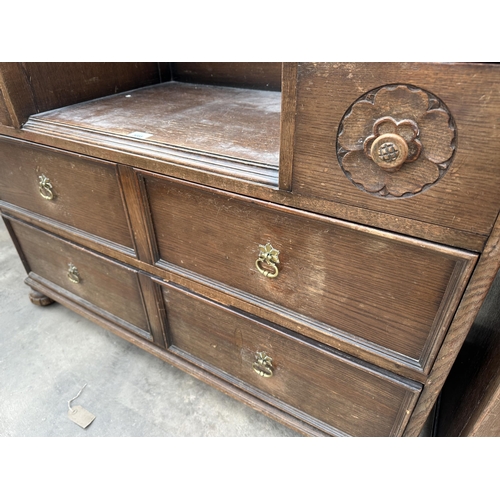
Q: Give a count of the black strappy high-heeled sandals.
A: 0